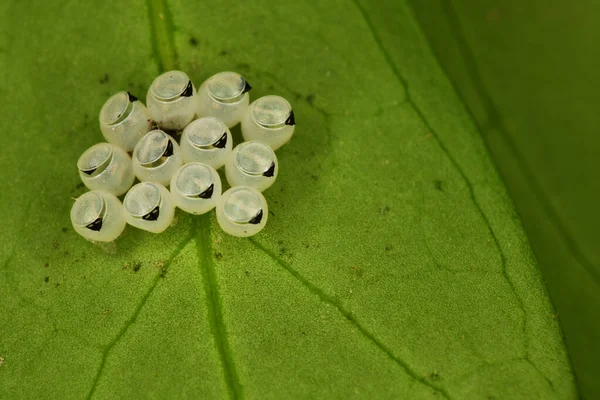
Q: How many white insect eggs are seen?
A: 12